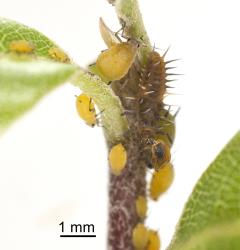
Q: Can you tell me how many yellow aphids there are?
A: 9